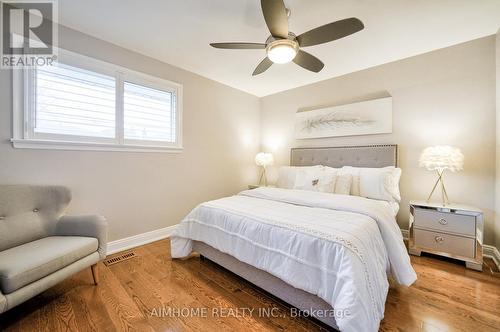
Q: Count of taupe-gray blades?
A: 5